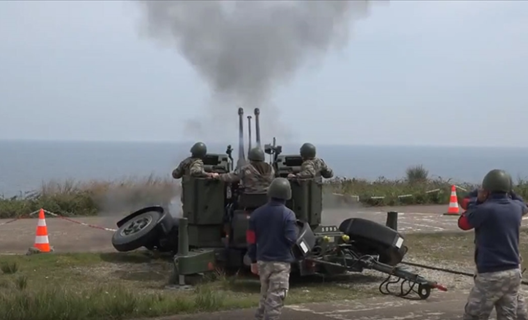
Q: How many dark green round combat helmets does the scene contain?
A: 5